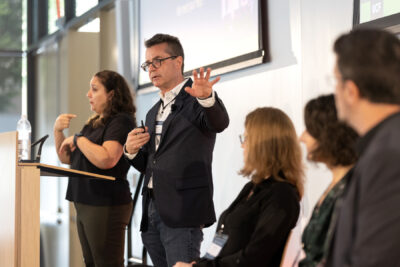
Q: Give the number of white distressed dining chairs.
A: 0